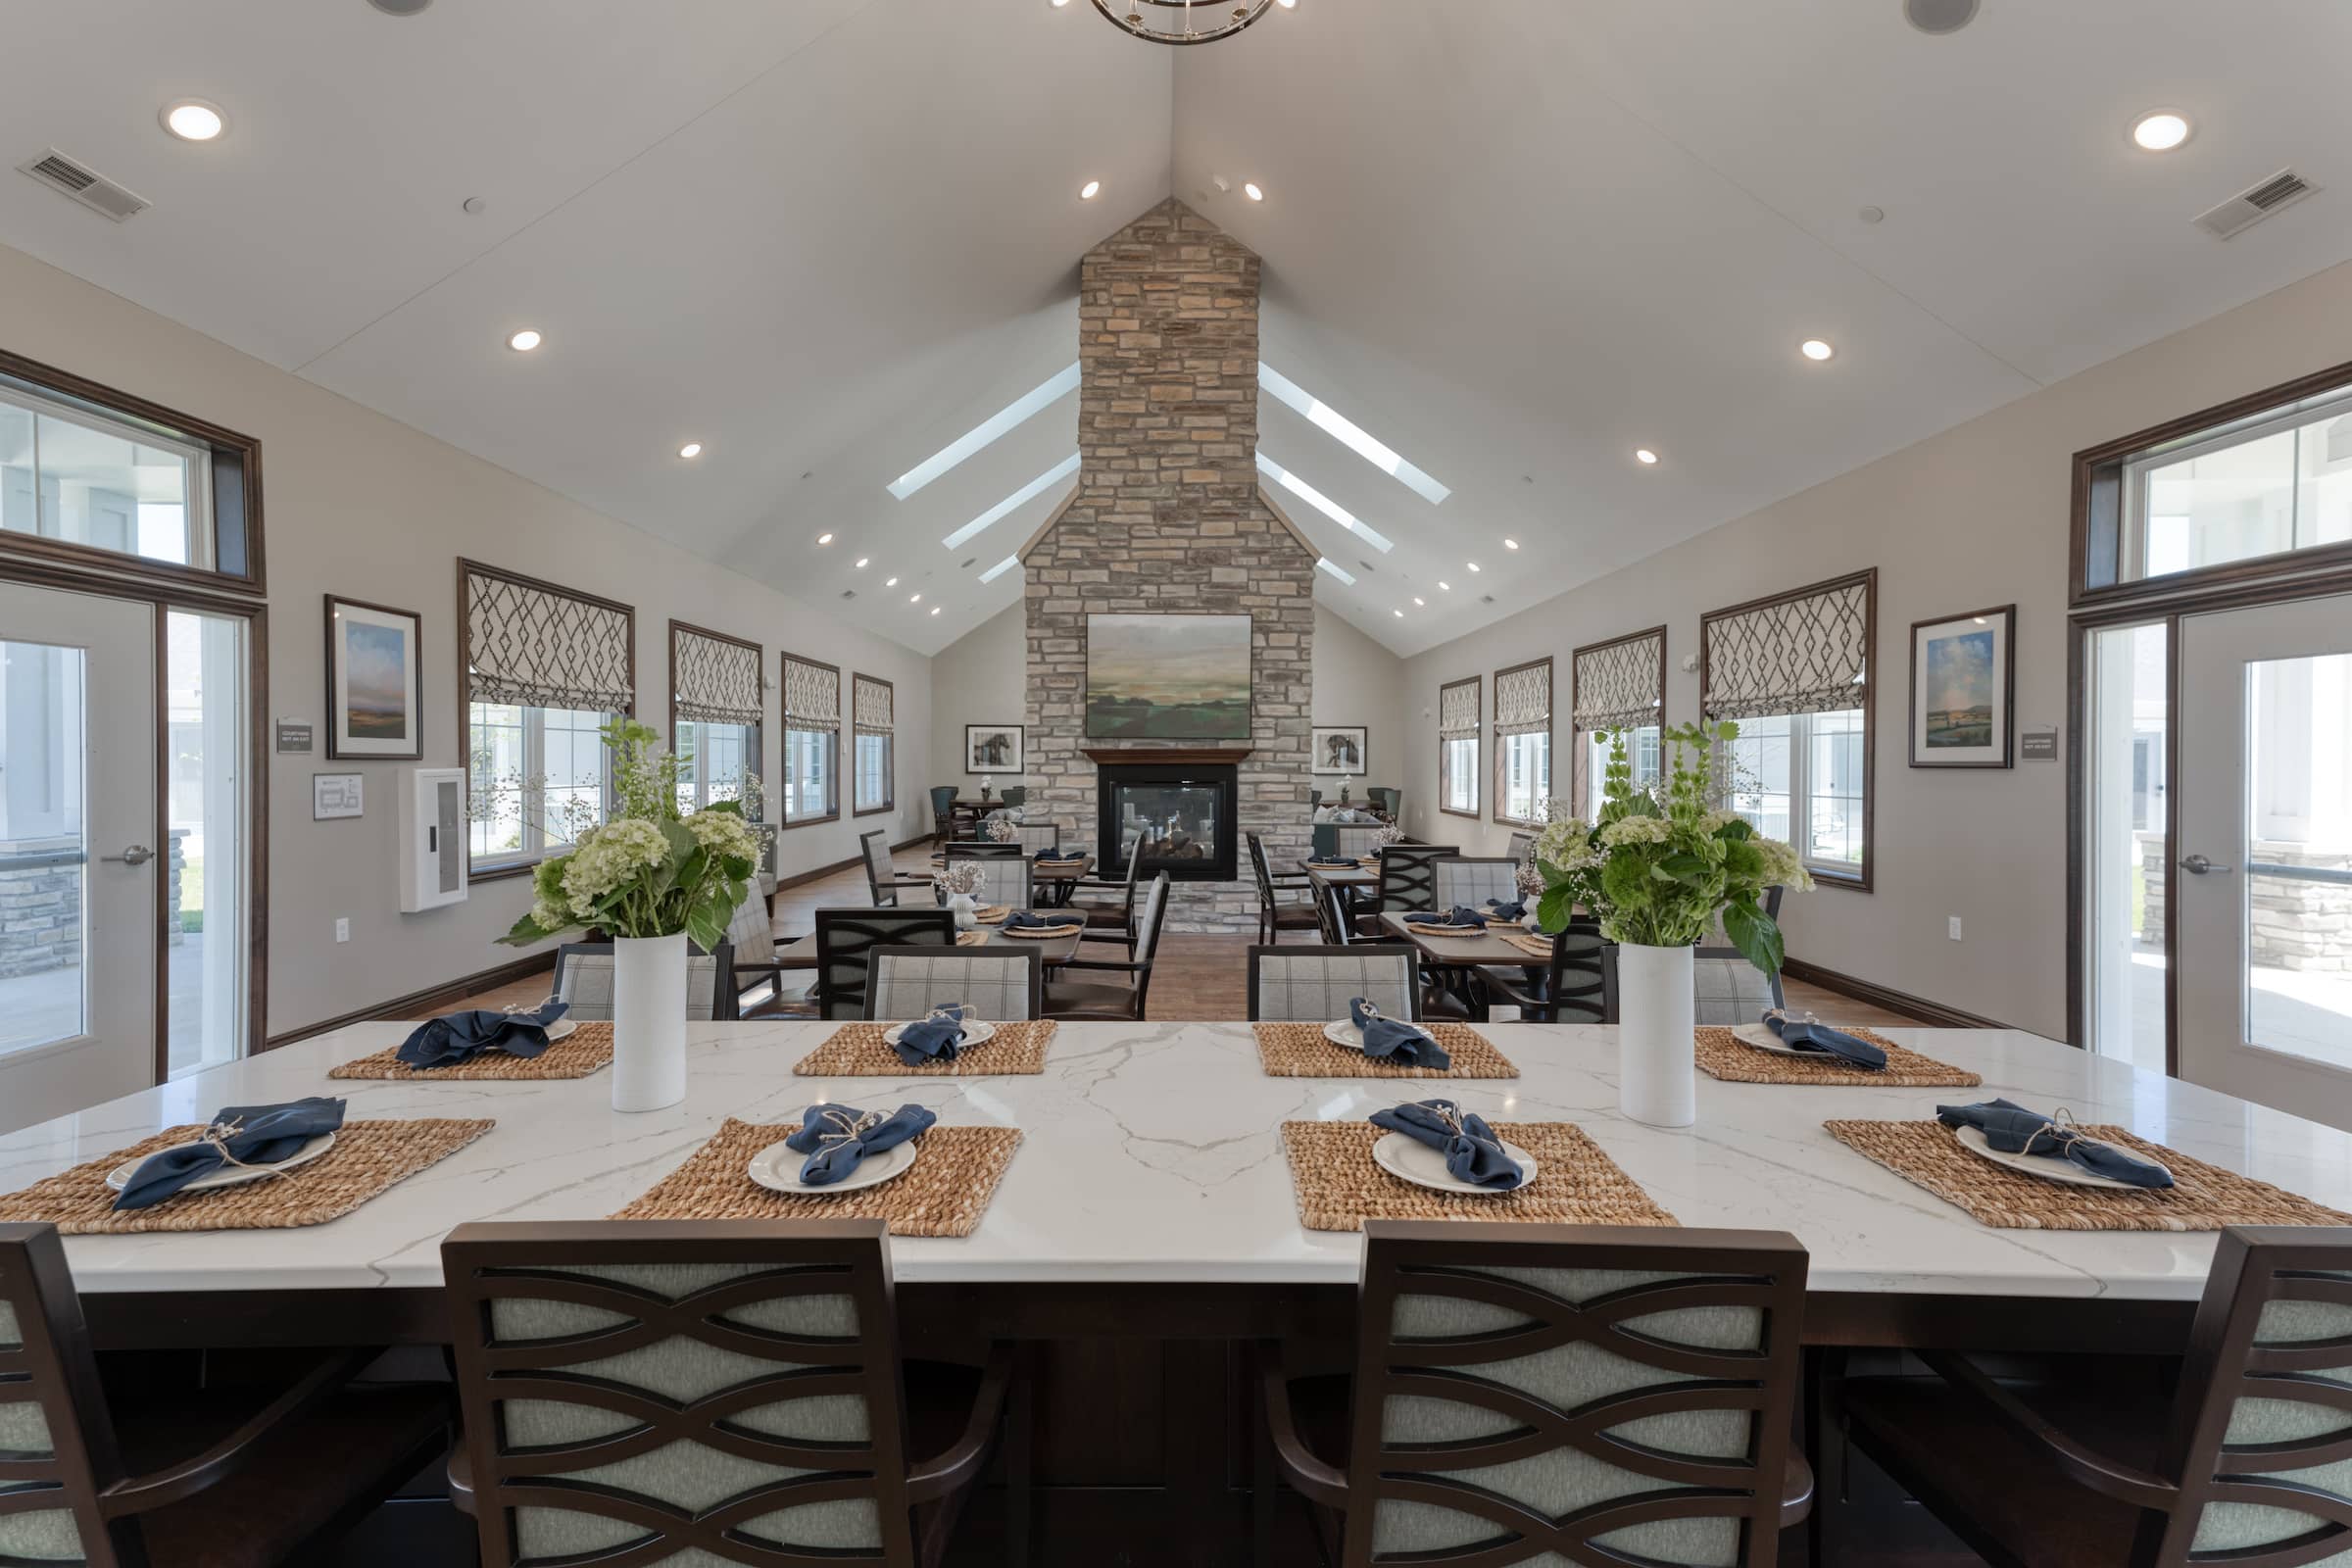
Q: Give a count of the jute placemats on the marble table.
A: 8